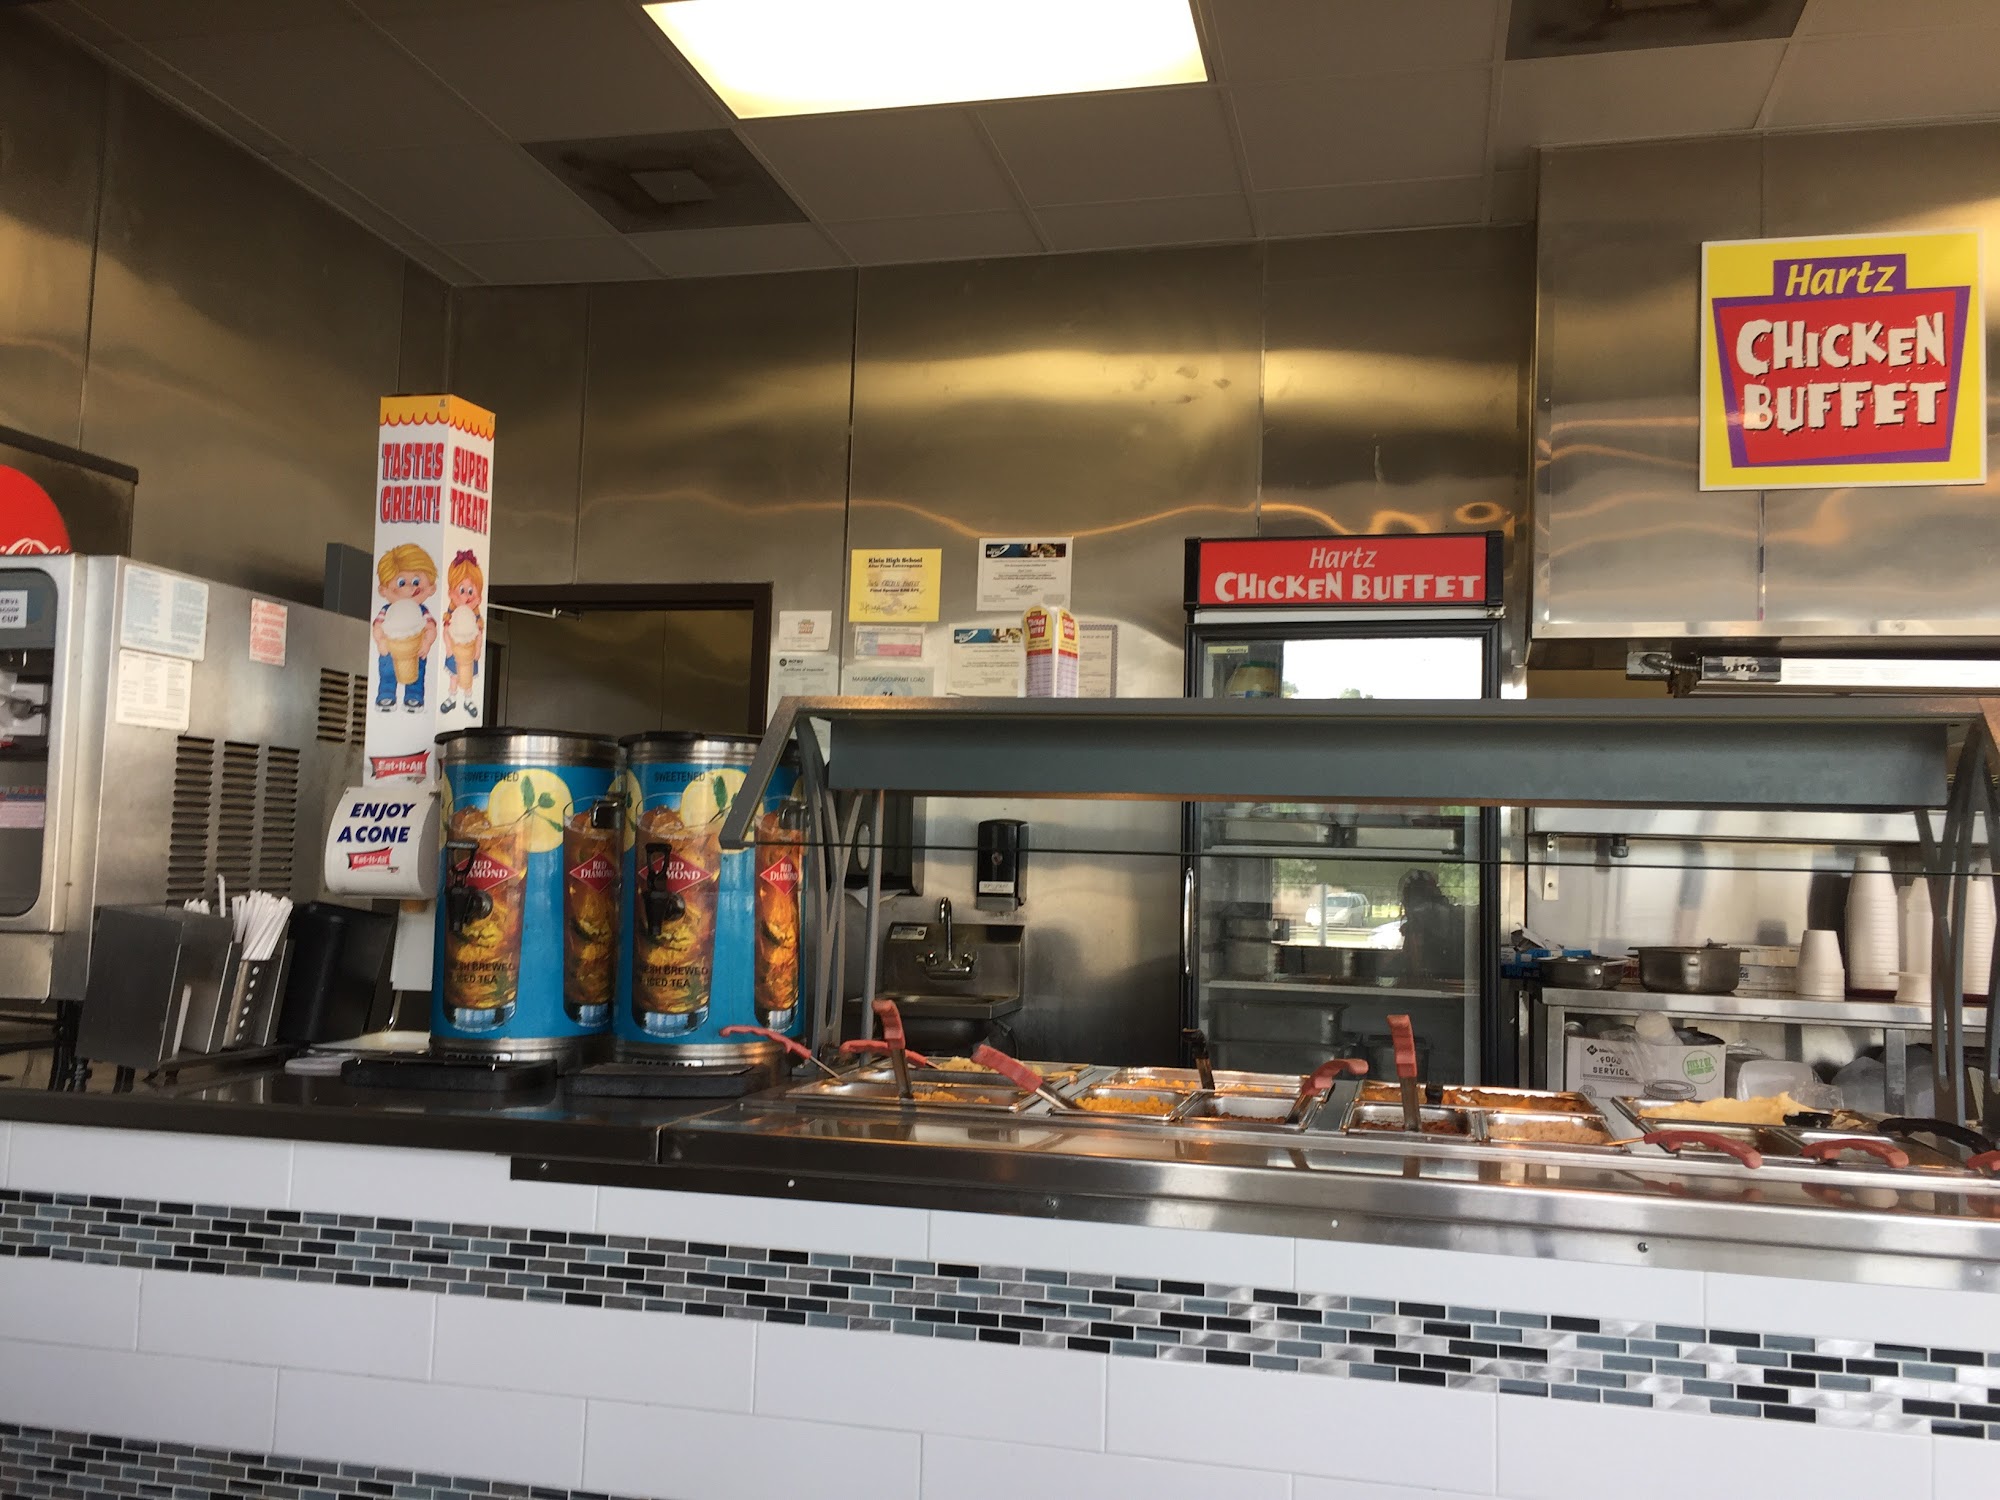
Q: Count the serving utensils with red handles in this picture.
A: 9